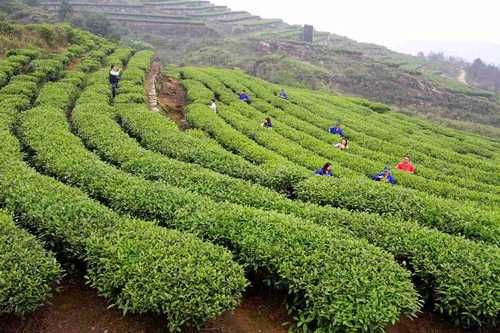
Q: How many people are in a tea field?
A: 10